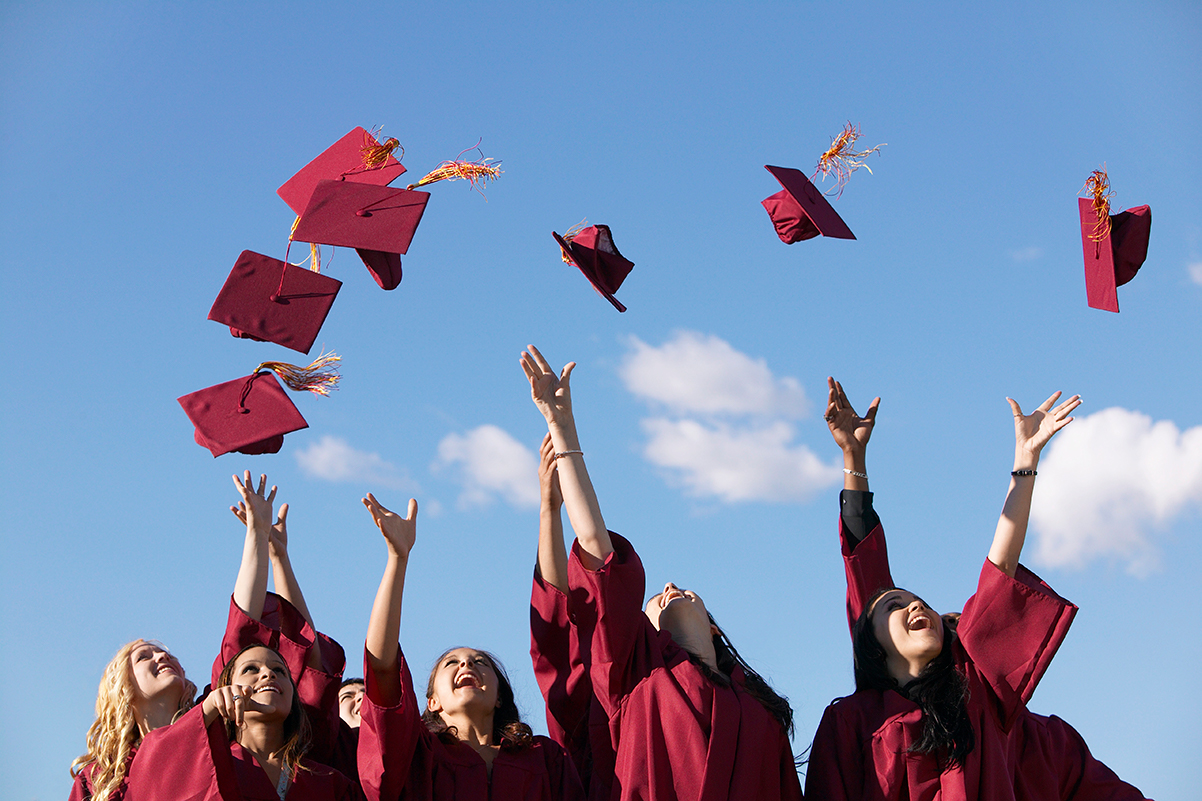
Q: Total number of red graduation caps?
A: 7